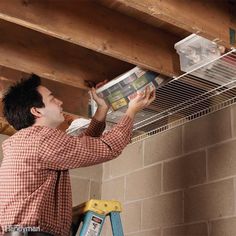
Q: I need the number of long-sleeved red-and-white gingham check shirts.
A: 1